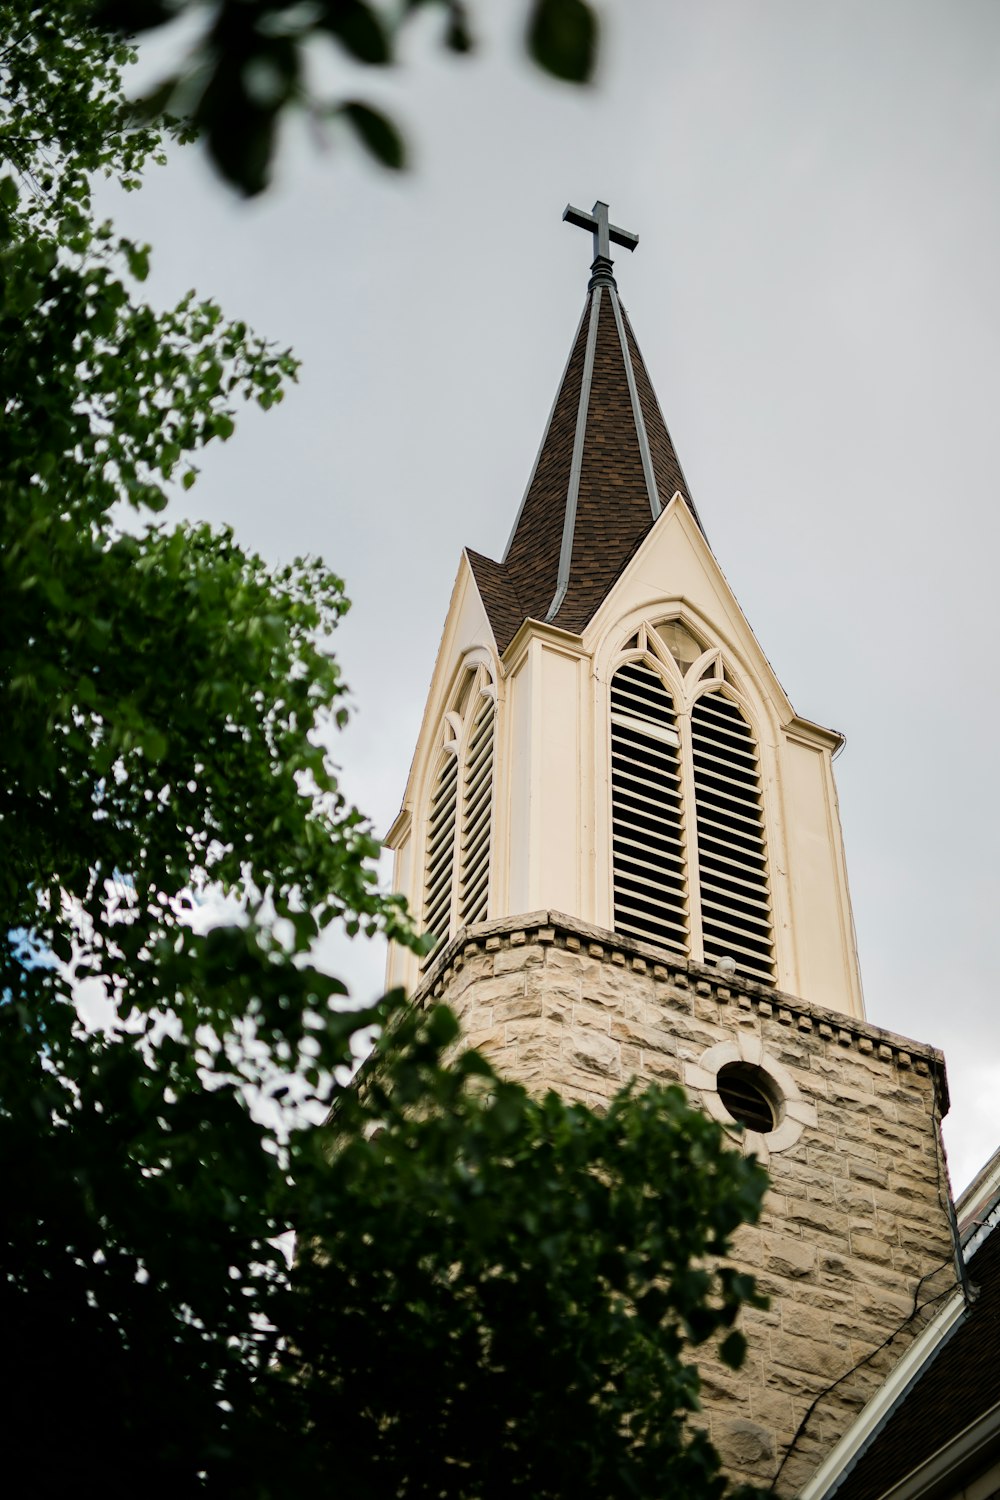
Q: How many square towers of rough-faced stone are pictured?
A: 1